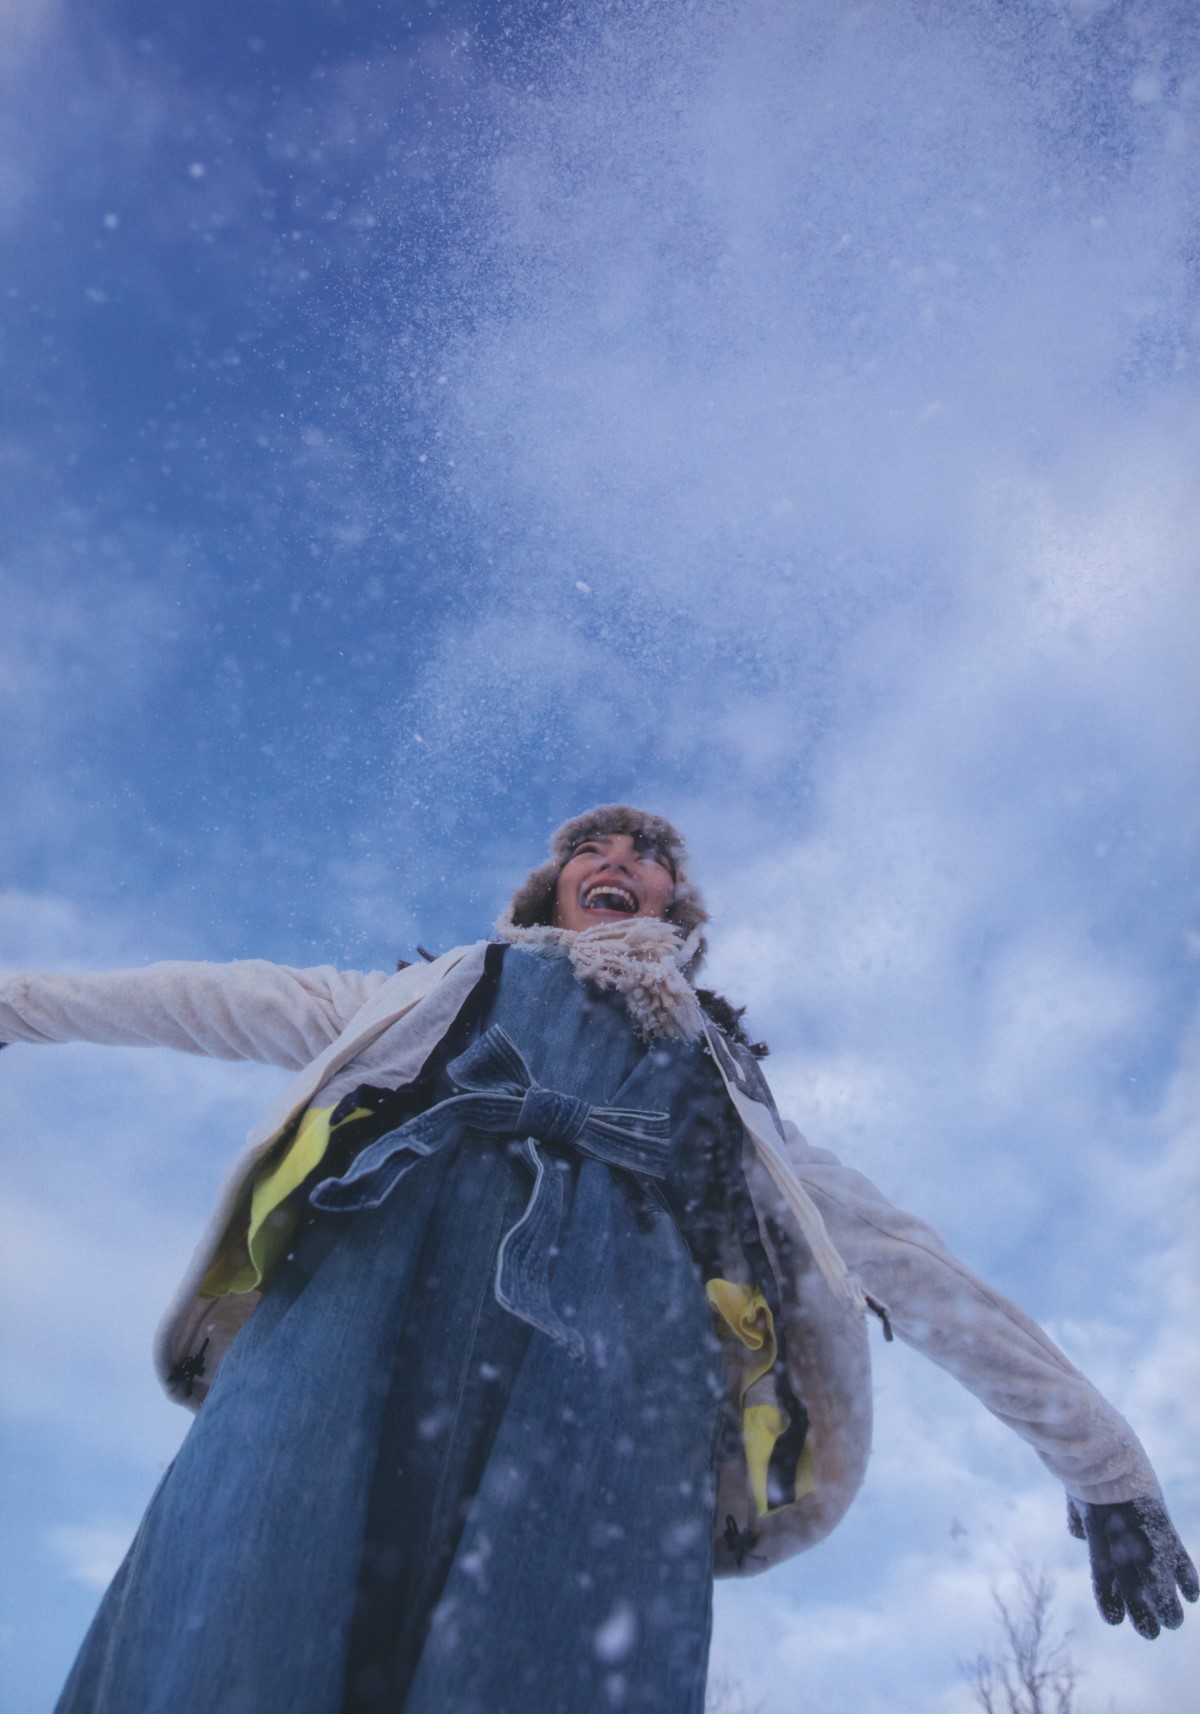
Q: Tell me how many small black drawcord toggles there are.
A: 2